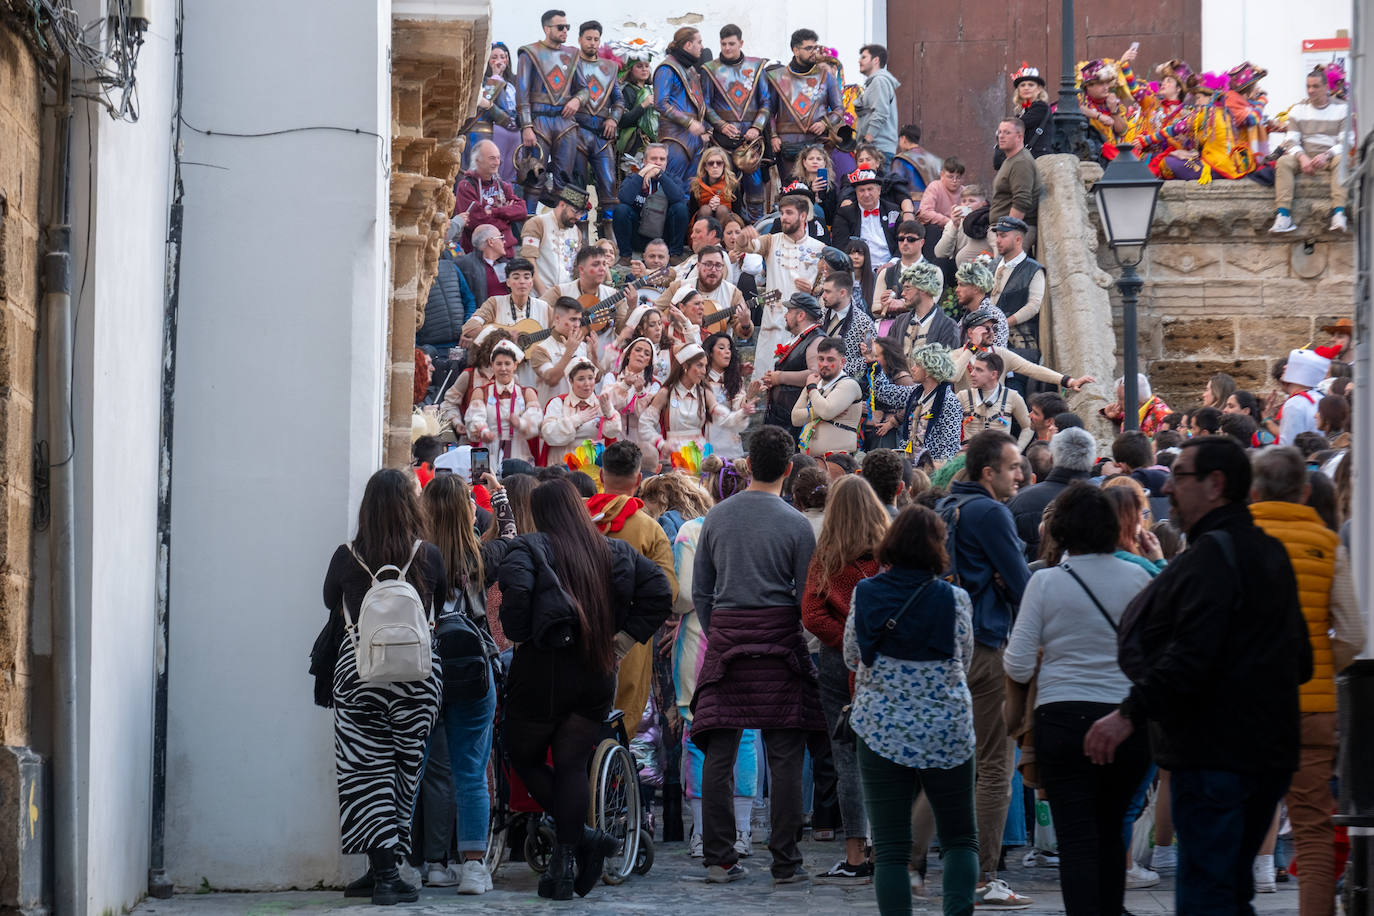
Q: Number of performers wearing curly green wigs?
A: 3